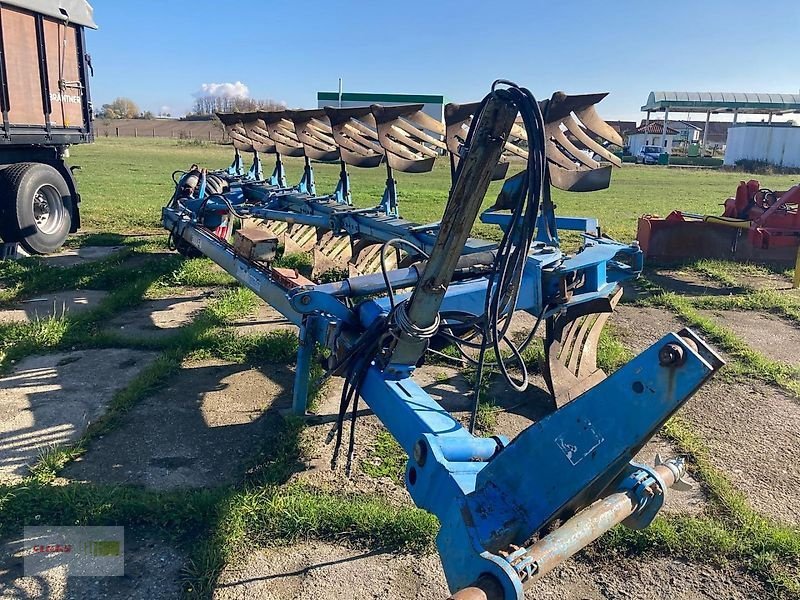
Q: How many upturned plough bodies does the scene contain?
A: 8